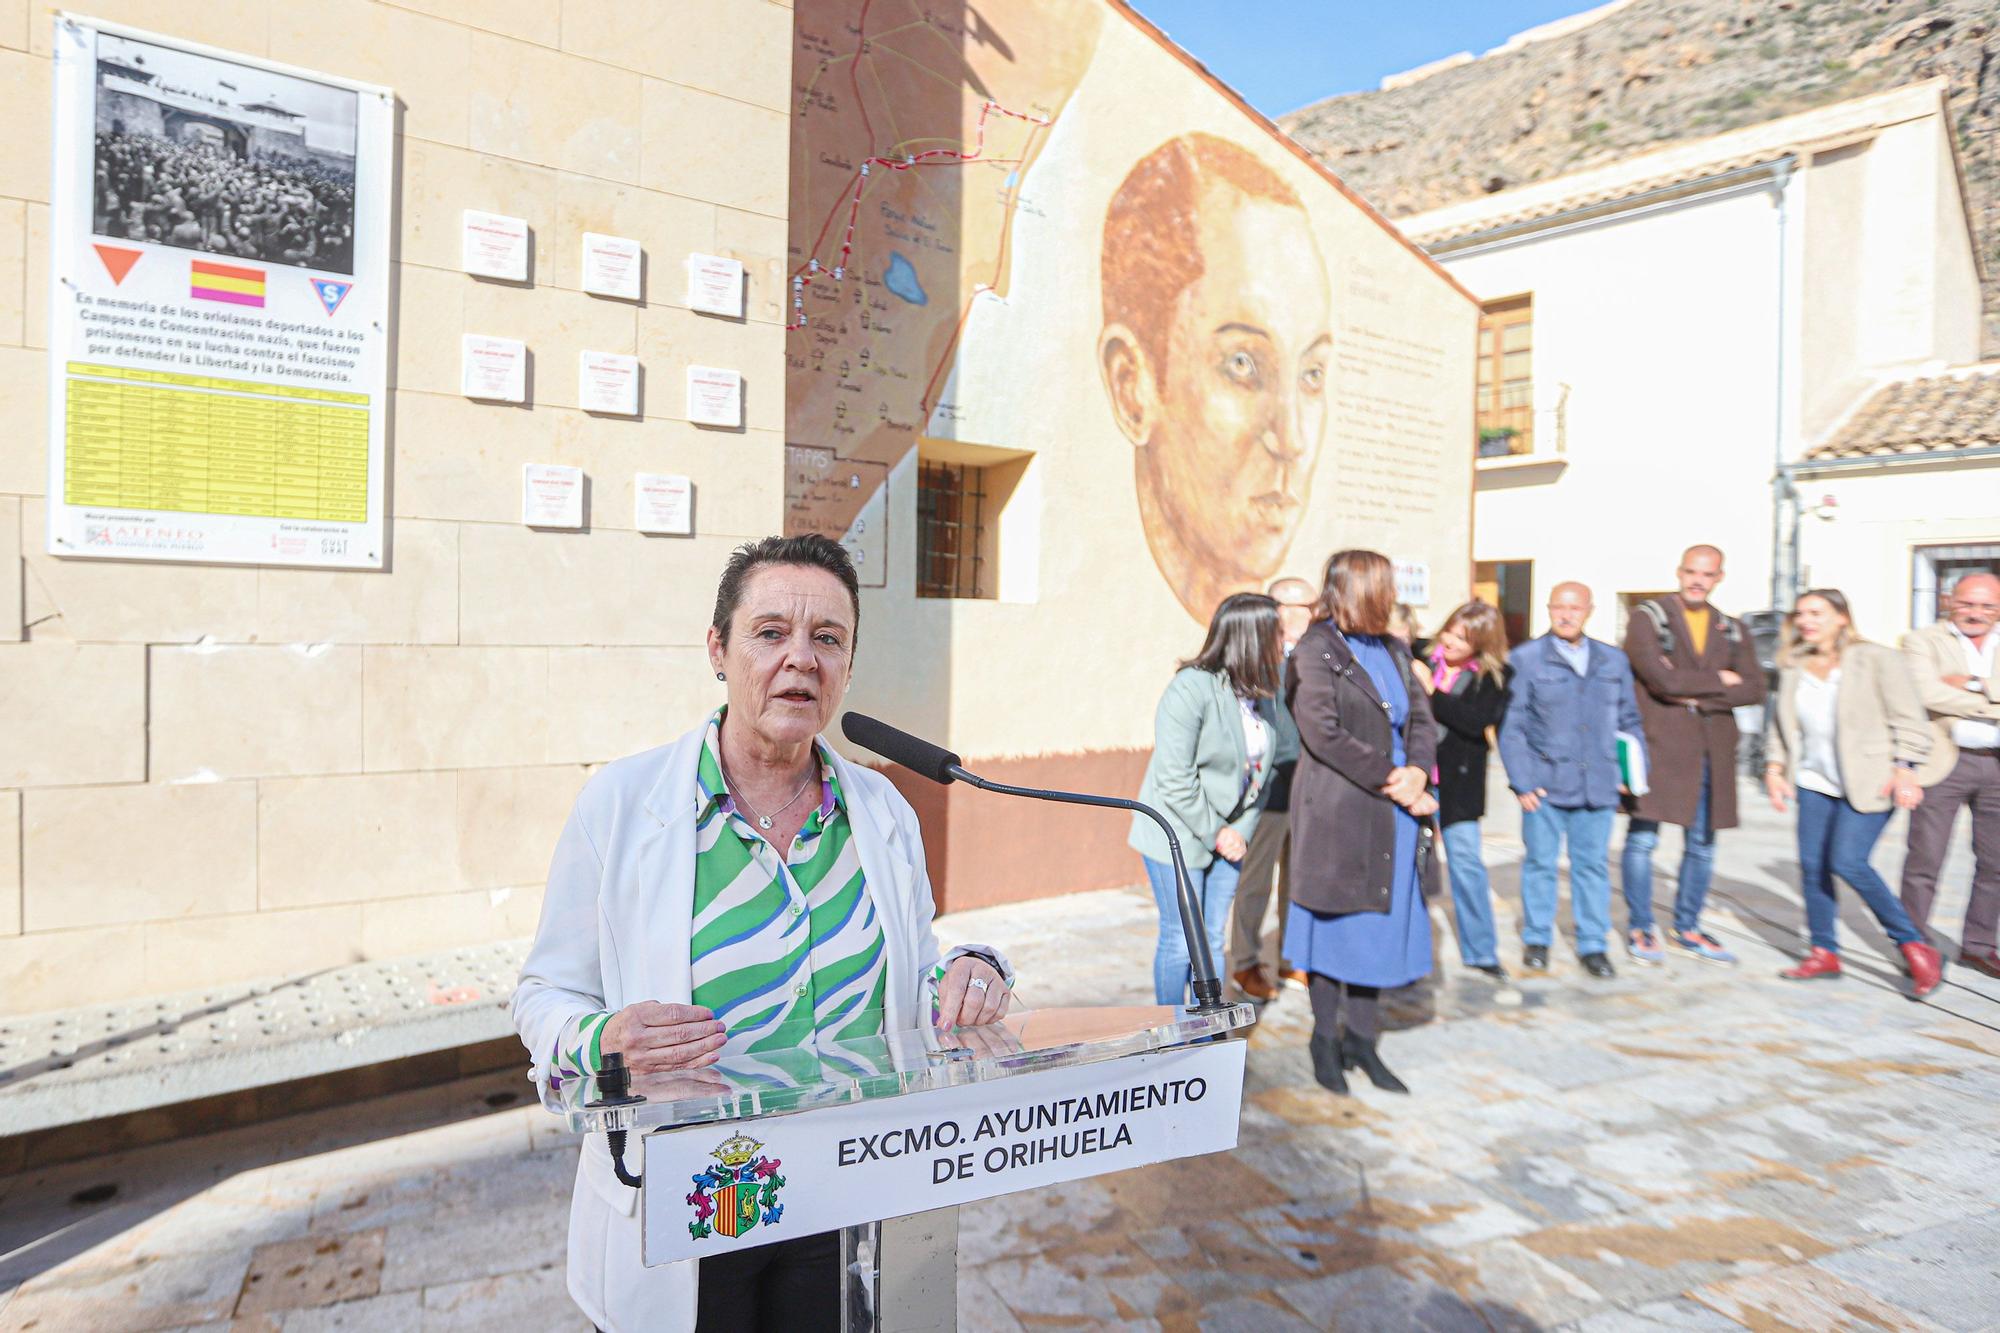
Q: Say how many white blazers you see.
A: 1